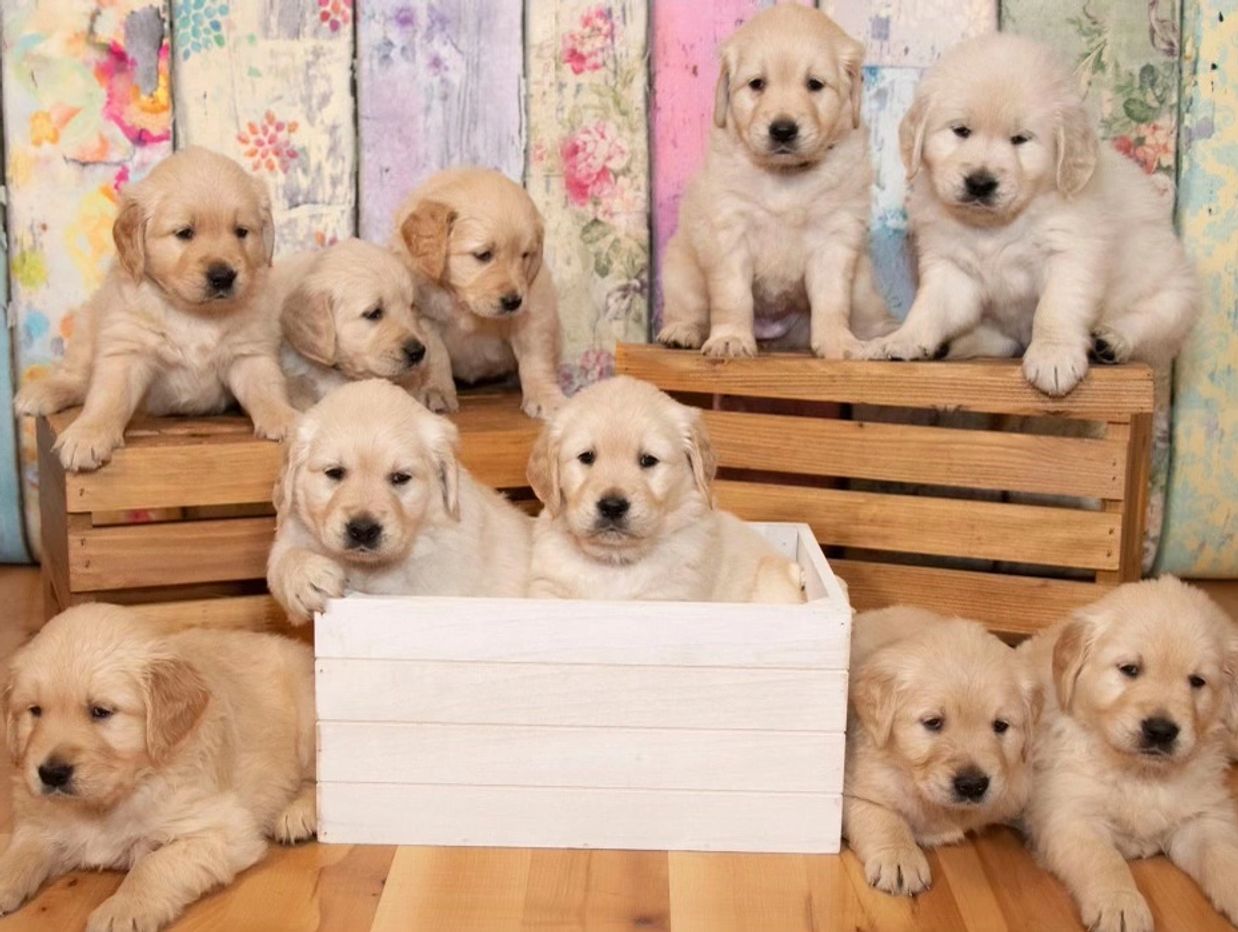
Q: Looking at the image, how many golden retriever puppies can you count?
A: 10